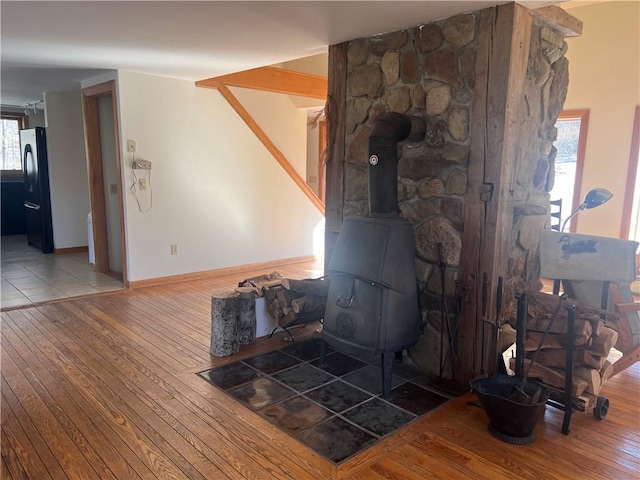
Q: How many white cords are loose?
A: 1